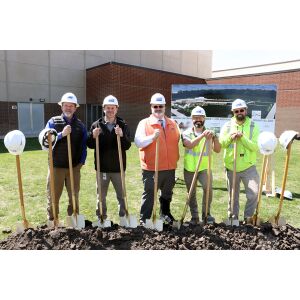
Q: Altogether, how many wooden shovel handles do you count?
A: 11